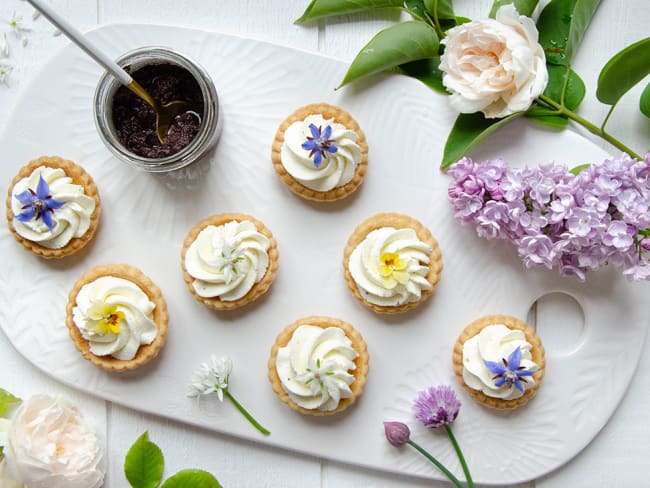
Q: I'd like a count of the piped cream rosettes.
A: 7